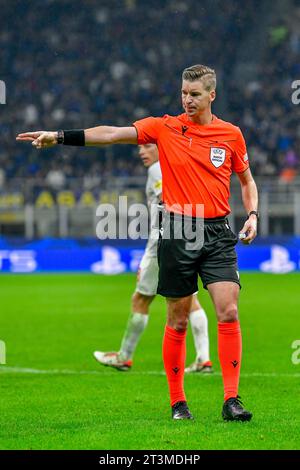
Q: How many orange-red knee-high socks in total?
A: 2